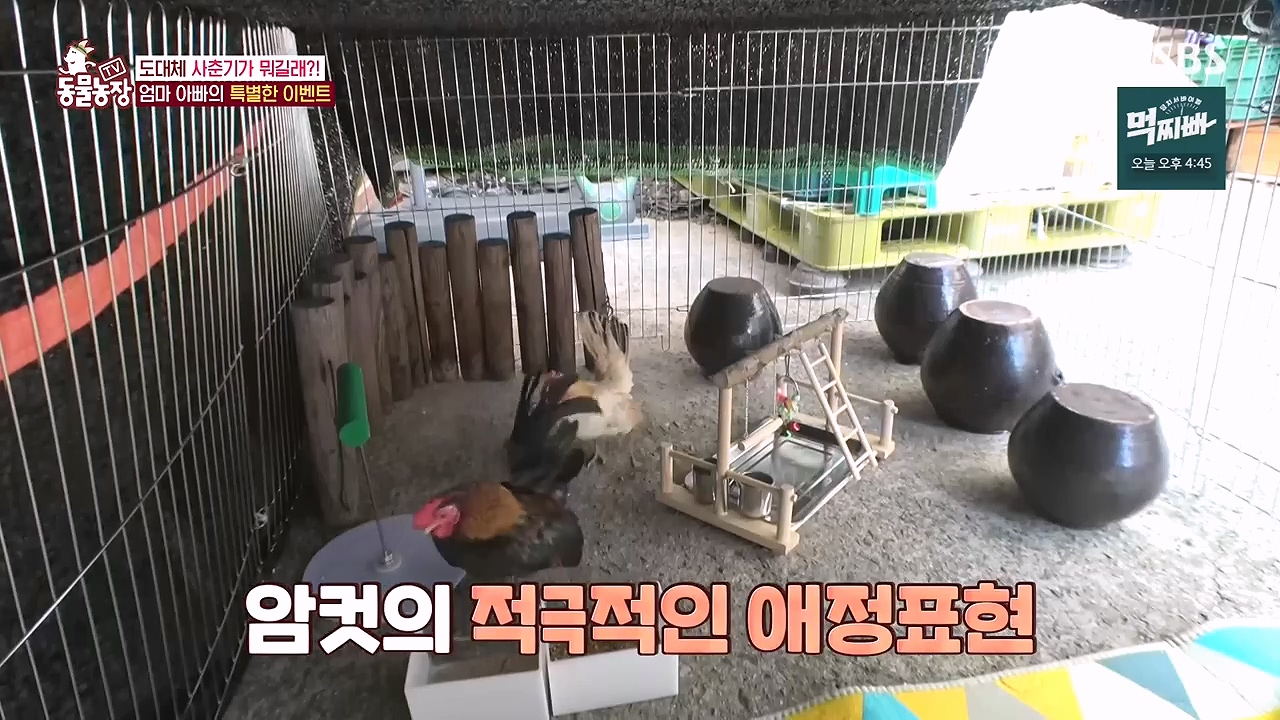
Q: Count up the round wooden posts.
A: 12